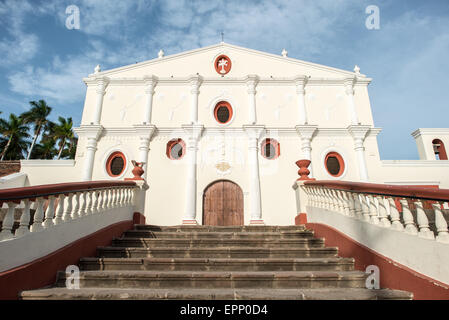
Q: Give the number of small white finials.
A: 4